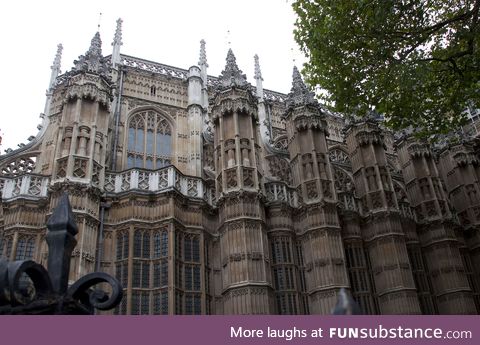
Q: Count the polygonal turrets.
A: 6